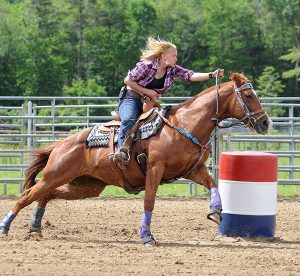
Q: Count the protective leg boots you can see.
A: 4